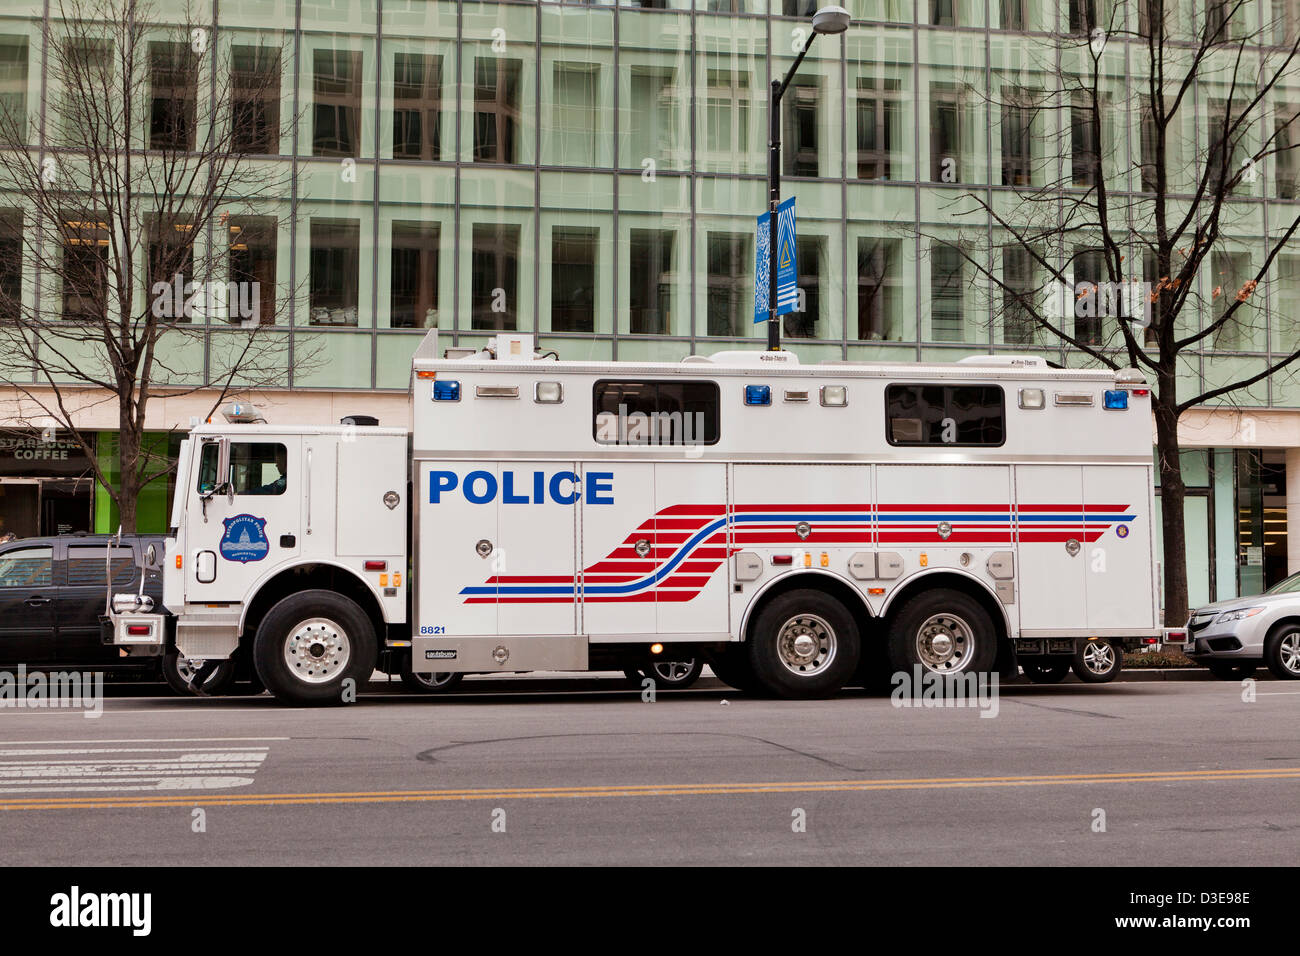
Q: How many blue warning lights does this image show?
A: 3